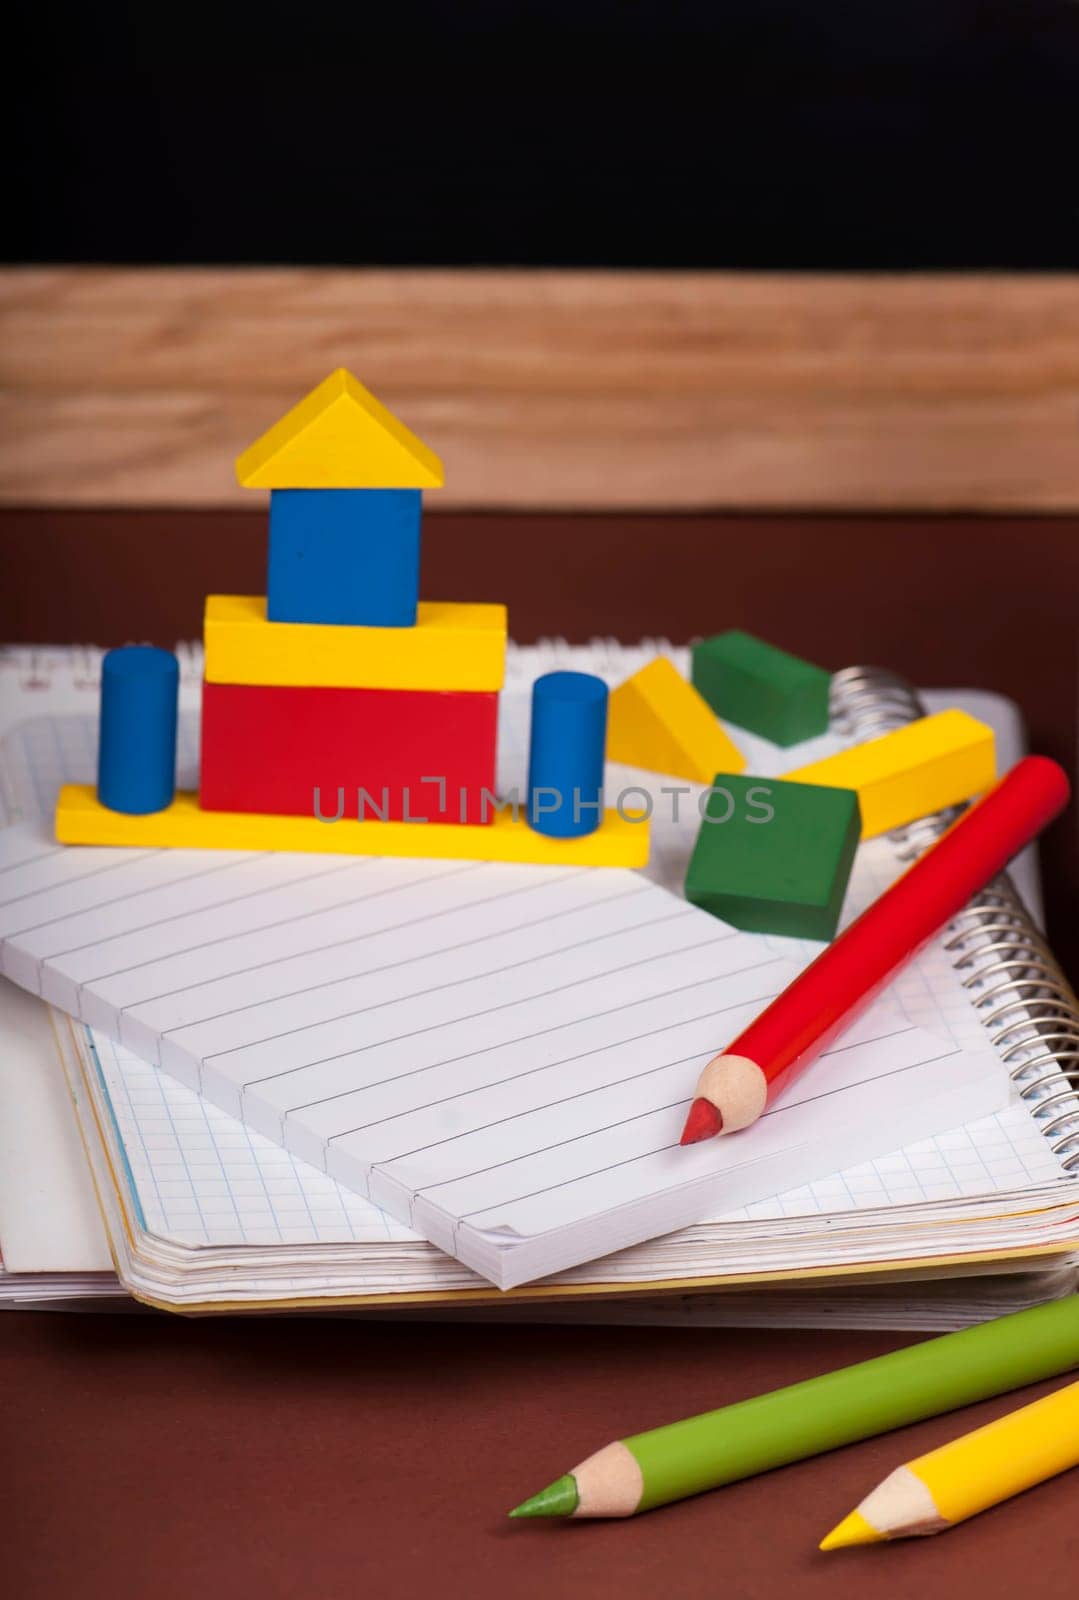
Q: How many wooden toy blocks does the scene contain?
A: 11